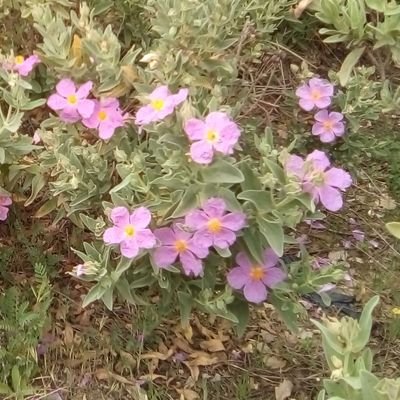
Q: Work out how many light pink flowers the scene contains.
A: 13